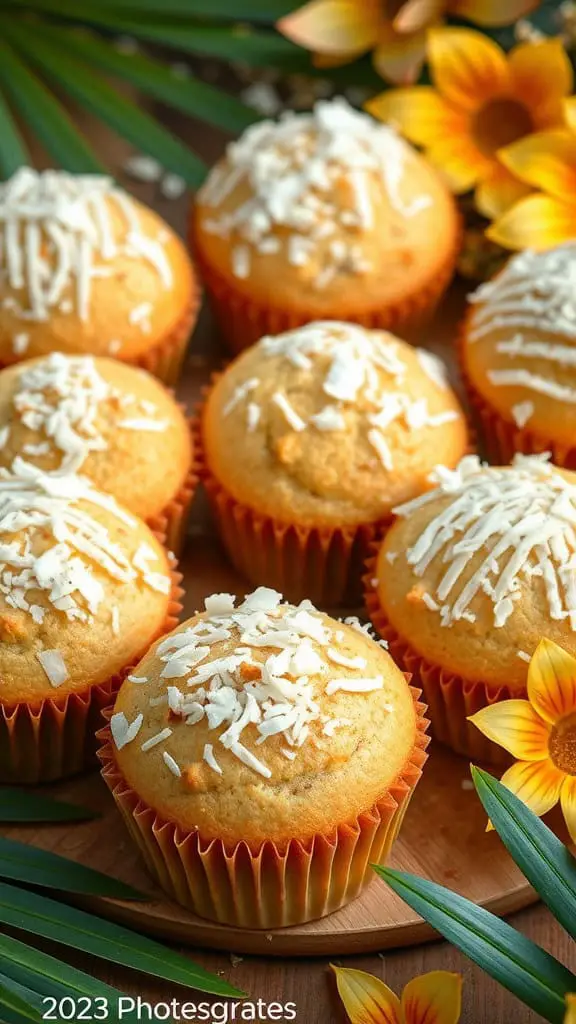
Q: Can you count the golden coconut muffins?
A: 8